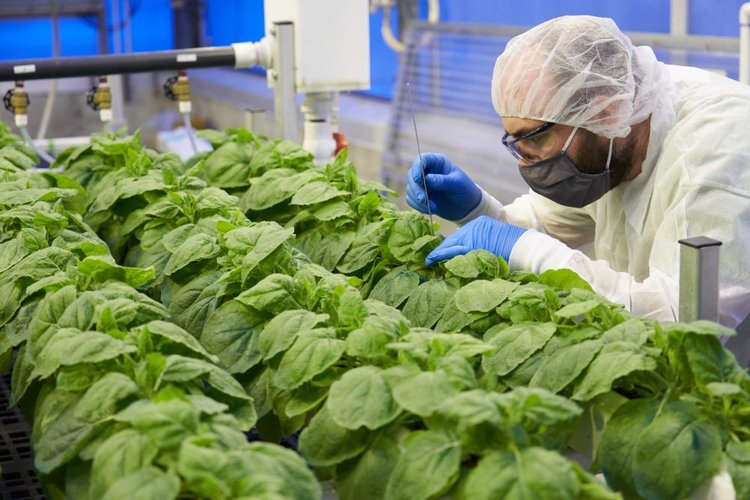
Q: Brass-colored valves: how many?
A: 3